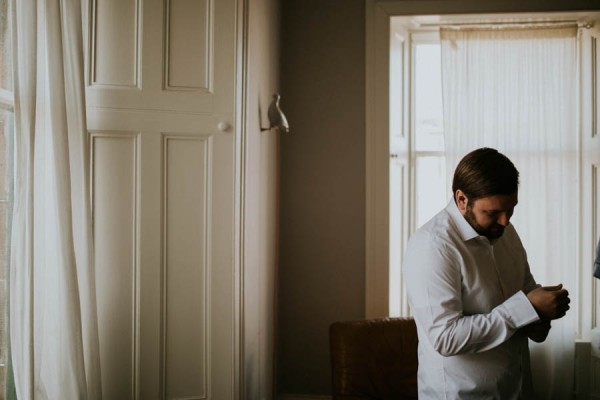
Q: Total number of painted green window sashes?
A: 0